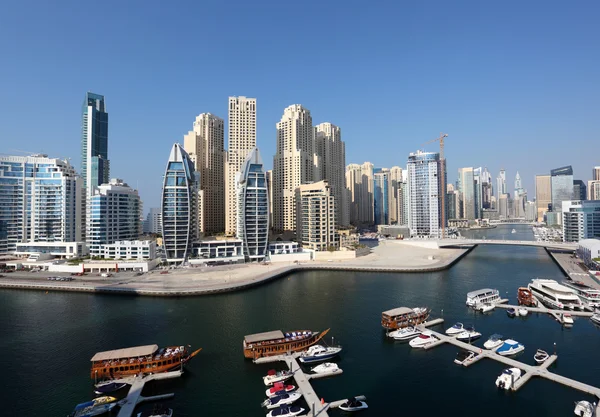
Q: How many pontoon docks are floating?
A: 4